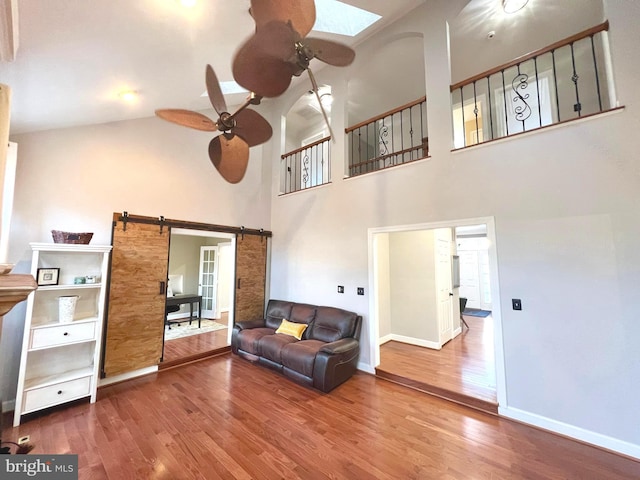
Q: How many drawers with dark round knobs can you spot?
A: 2